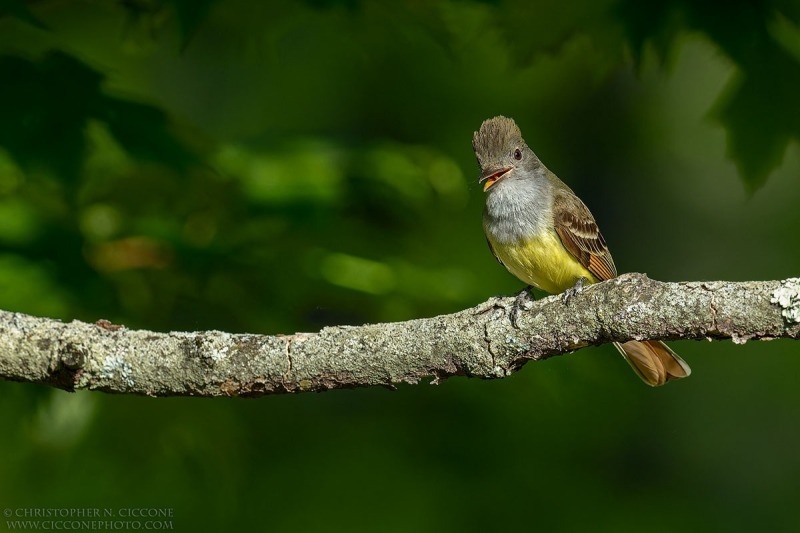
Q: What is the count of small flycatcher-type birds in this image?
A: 1